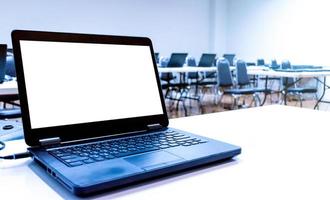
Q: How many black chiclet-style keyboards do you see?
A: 1